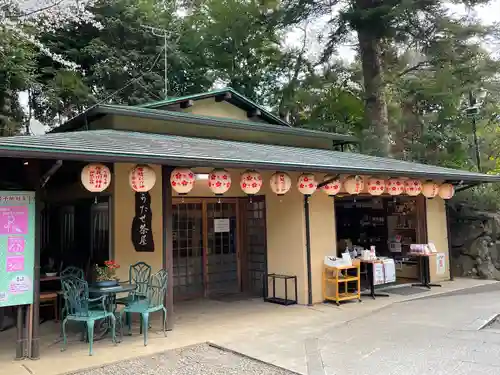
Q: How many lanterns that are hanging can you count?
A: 14